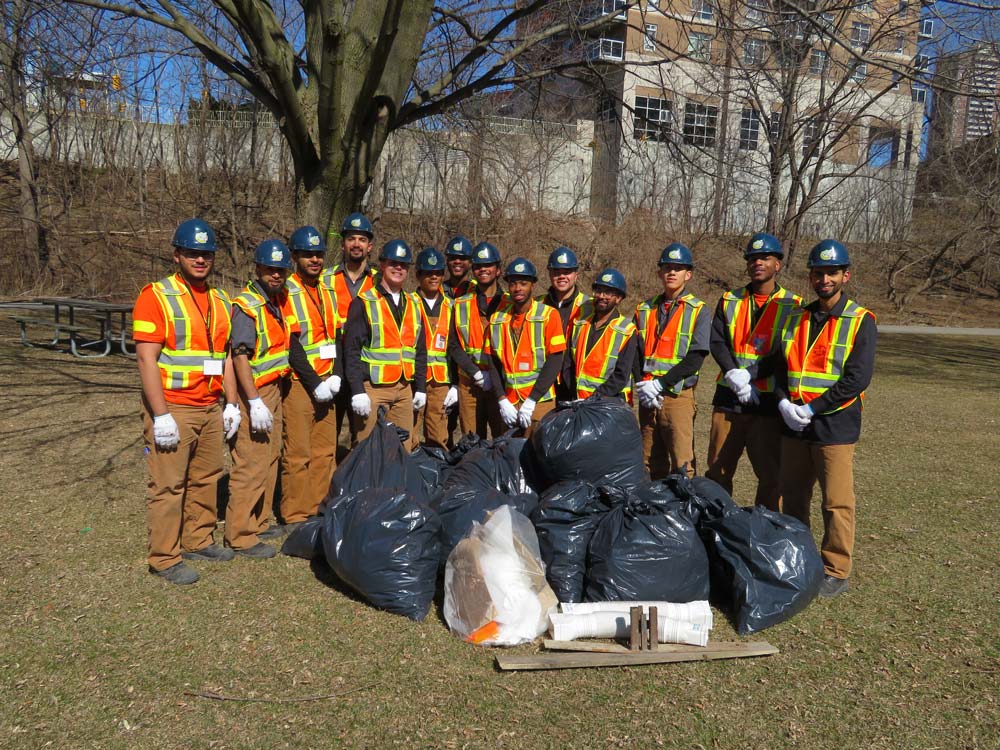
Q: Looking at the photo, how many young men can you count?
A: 14